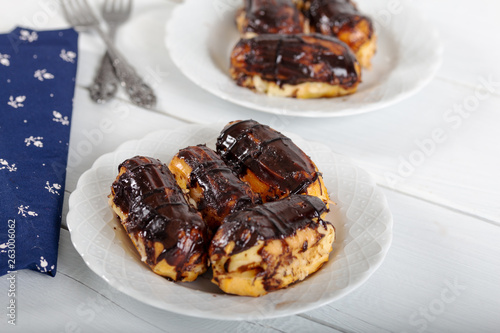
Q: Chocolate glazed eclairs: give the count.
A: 7